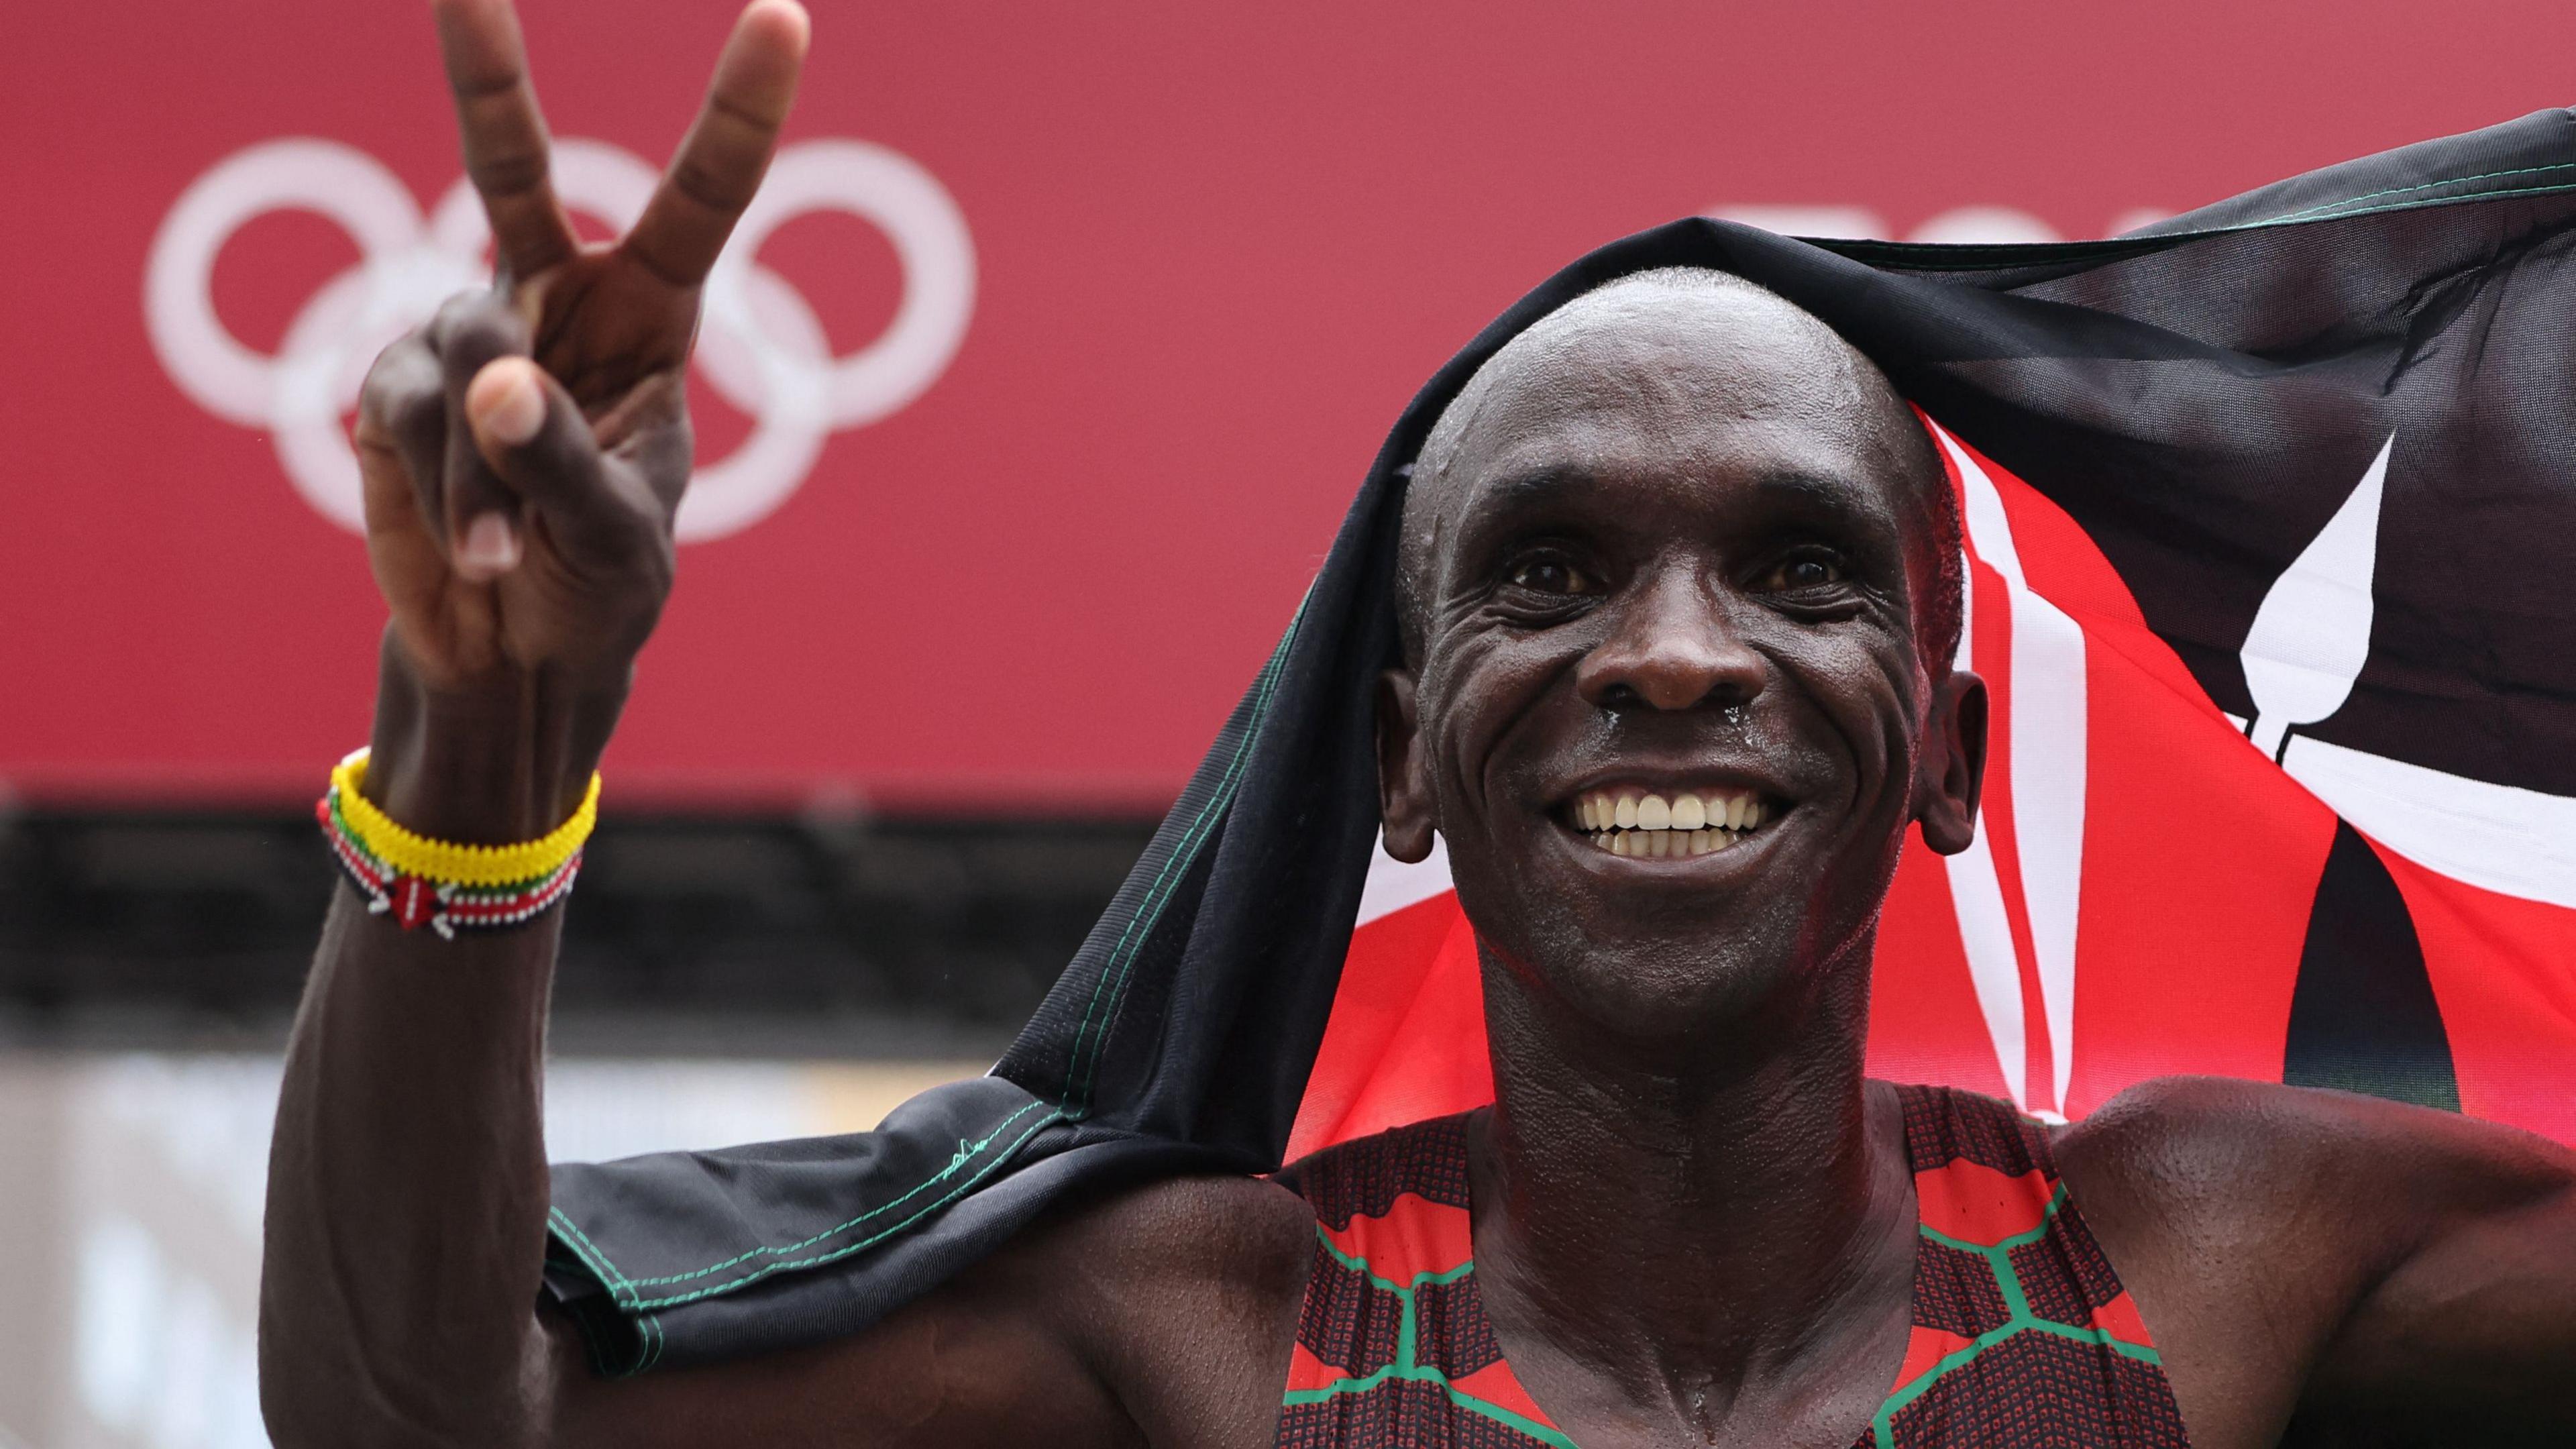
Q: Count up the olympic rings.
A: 5